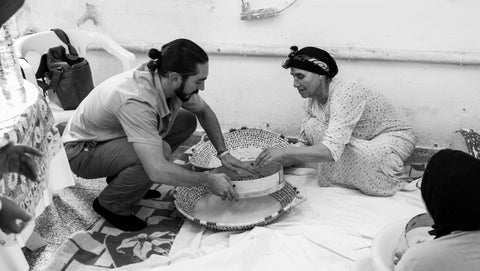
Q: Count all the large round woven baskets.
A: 2